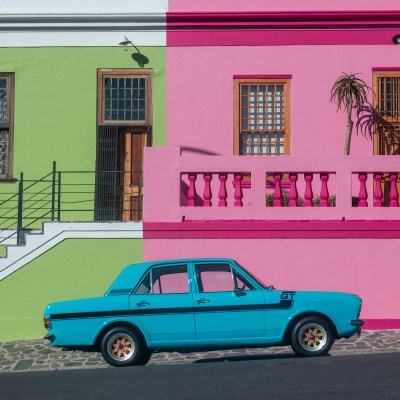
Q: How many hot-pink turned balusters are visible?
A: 11